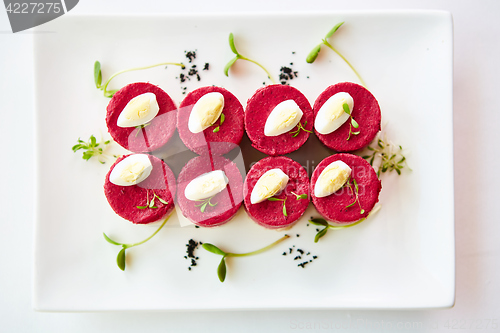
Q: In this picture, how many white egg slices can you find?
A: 8